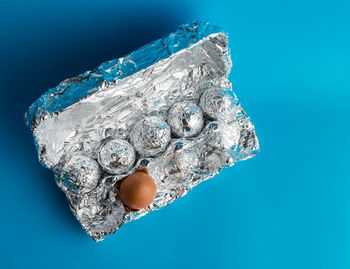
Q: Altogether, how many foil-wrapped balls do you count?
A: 5